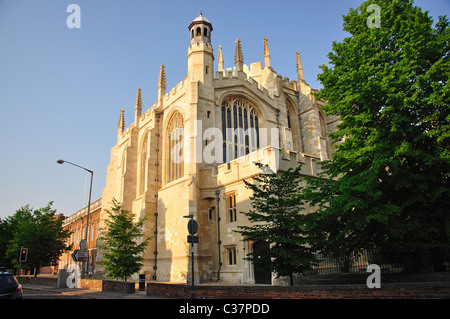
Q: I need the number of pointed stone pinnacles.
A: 7